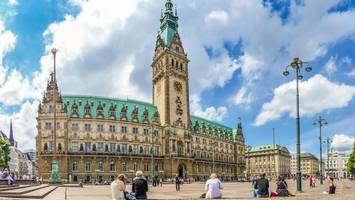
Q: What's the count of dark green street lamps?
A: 3